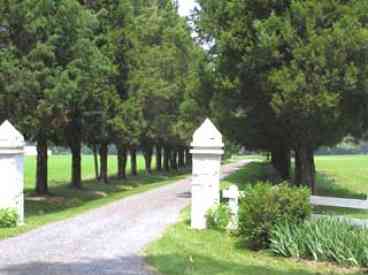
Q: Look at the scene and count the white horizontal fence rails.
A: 2